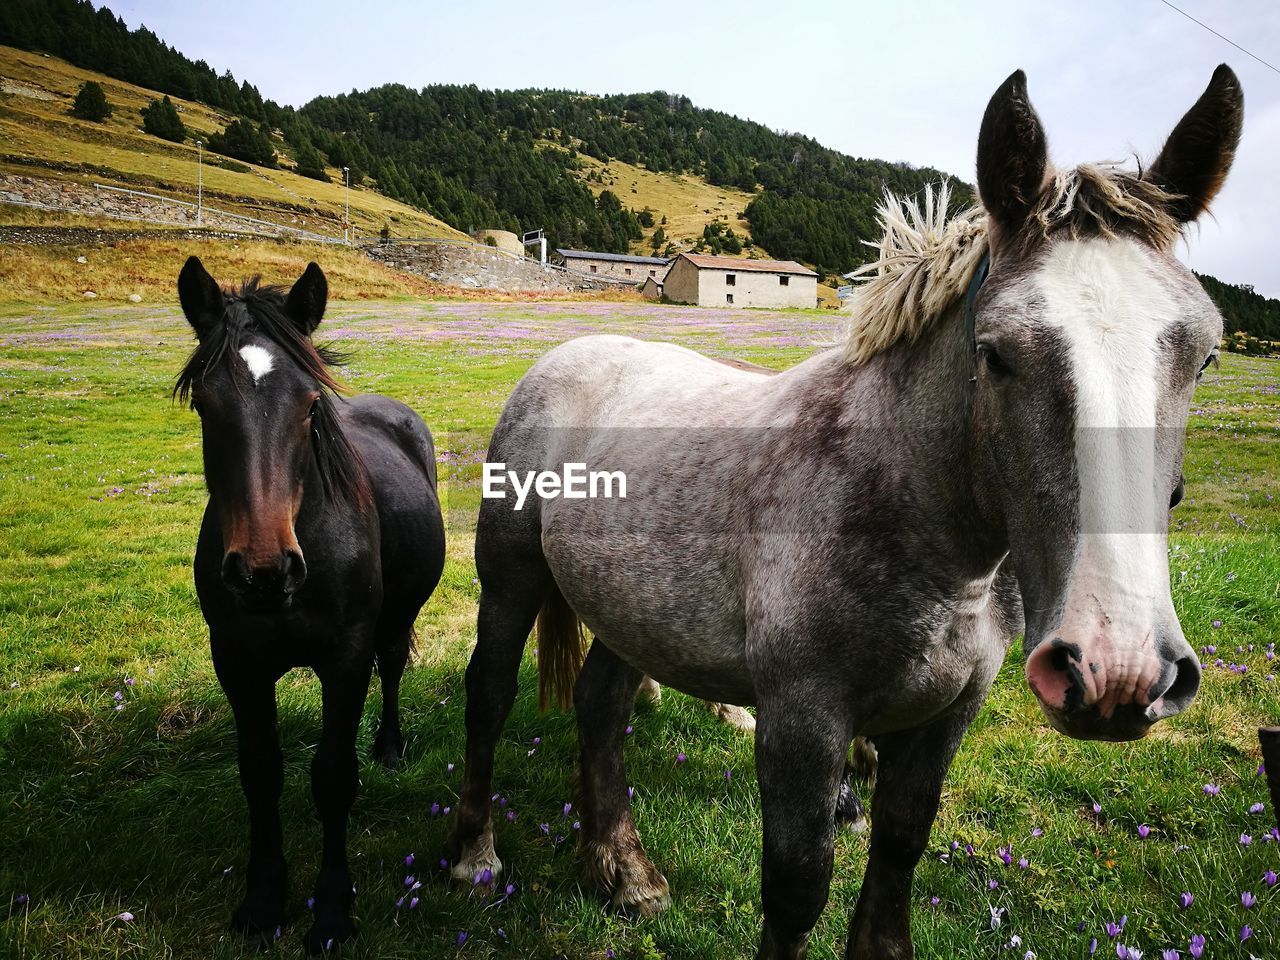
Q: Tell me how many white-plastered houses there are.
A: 1